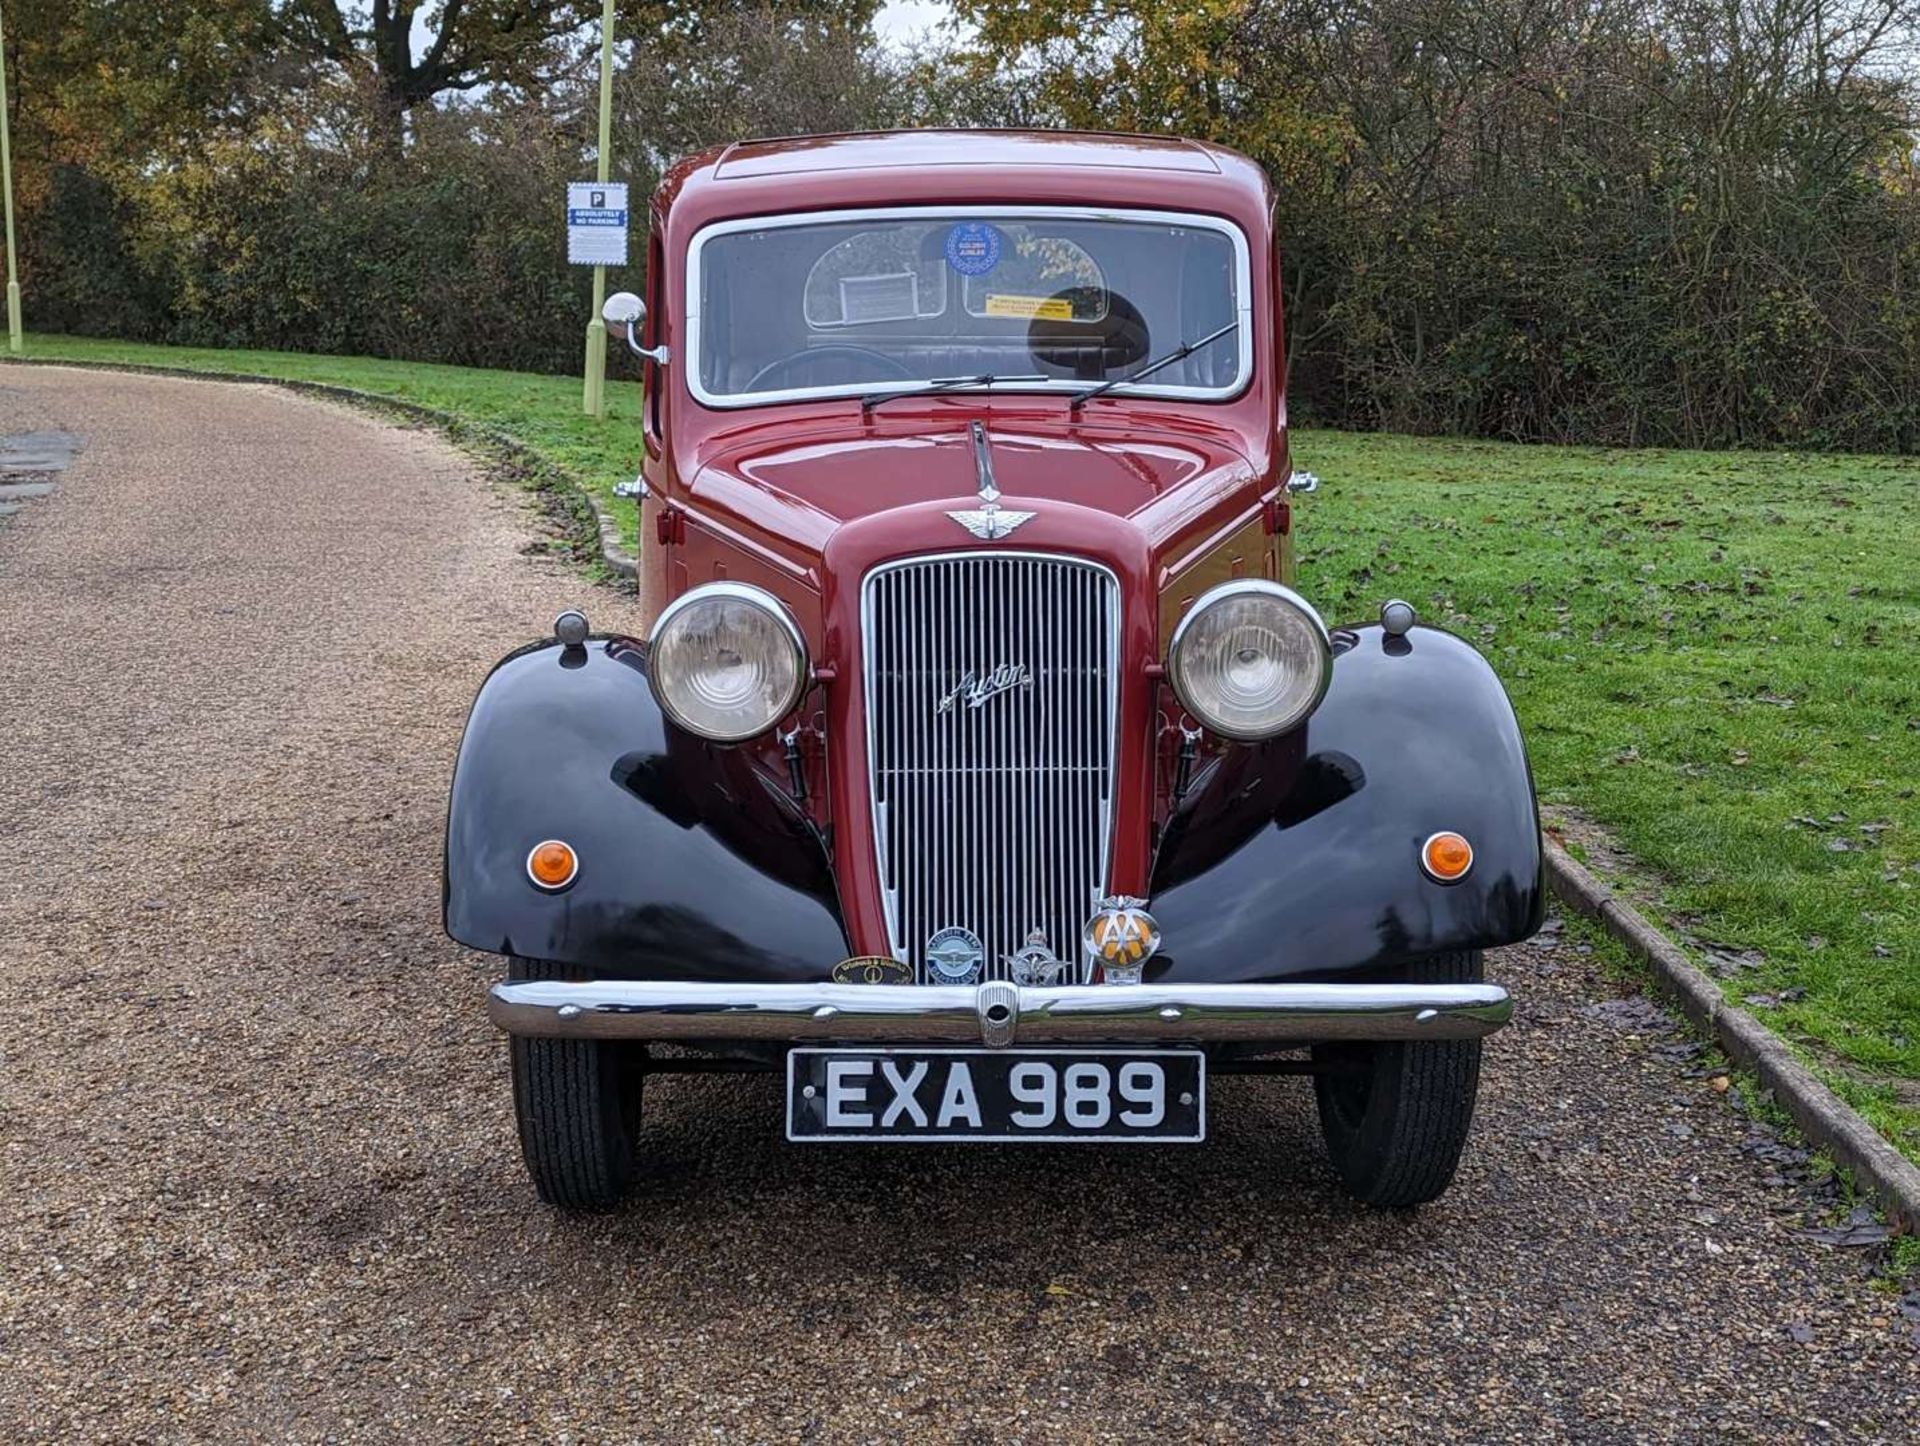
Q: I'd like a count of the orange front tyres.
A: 0